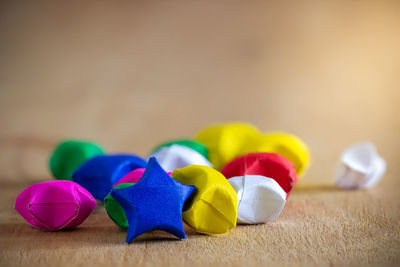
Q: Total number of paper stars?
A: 14